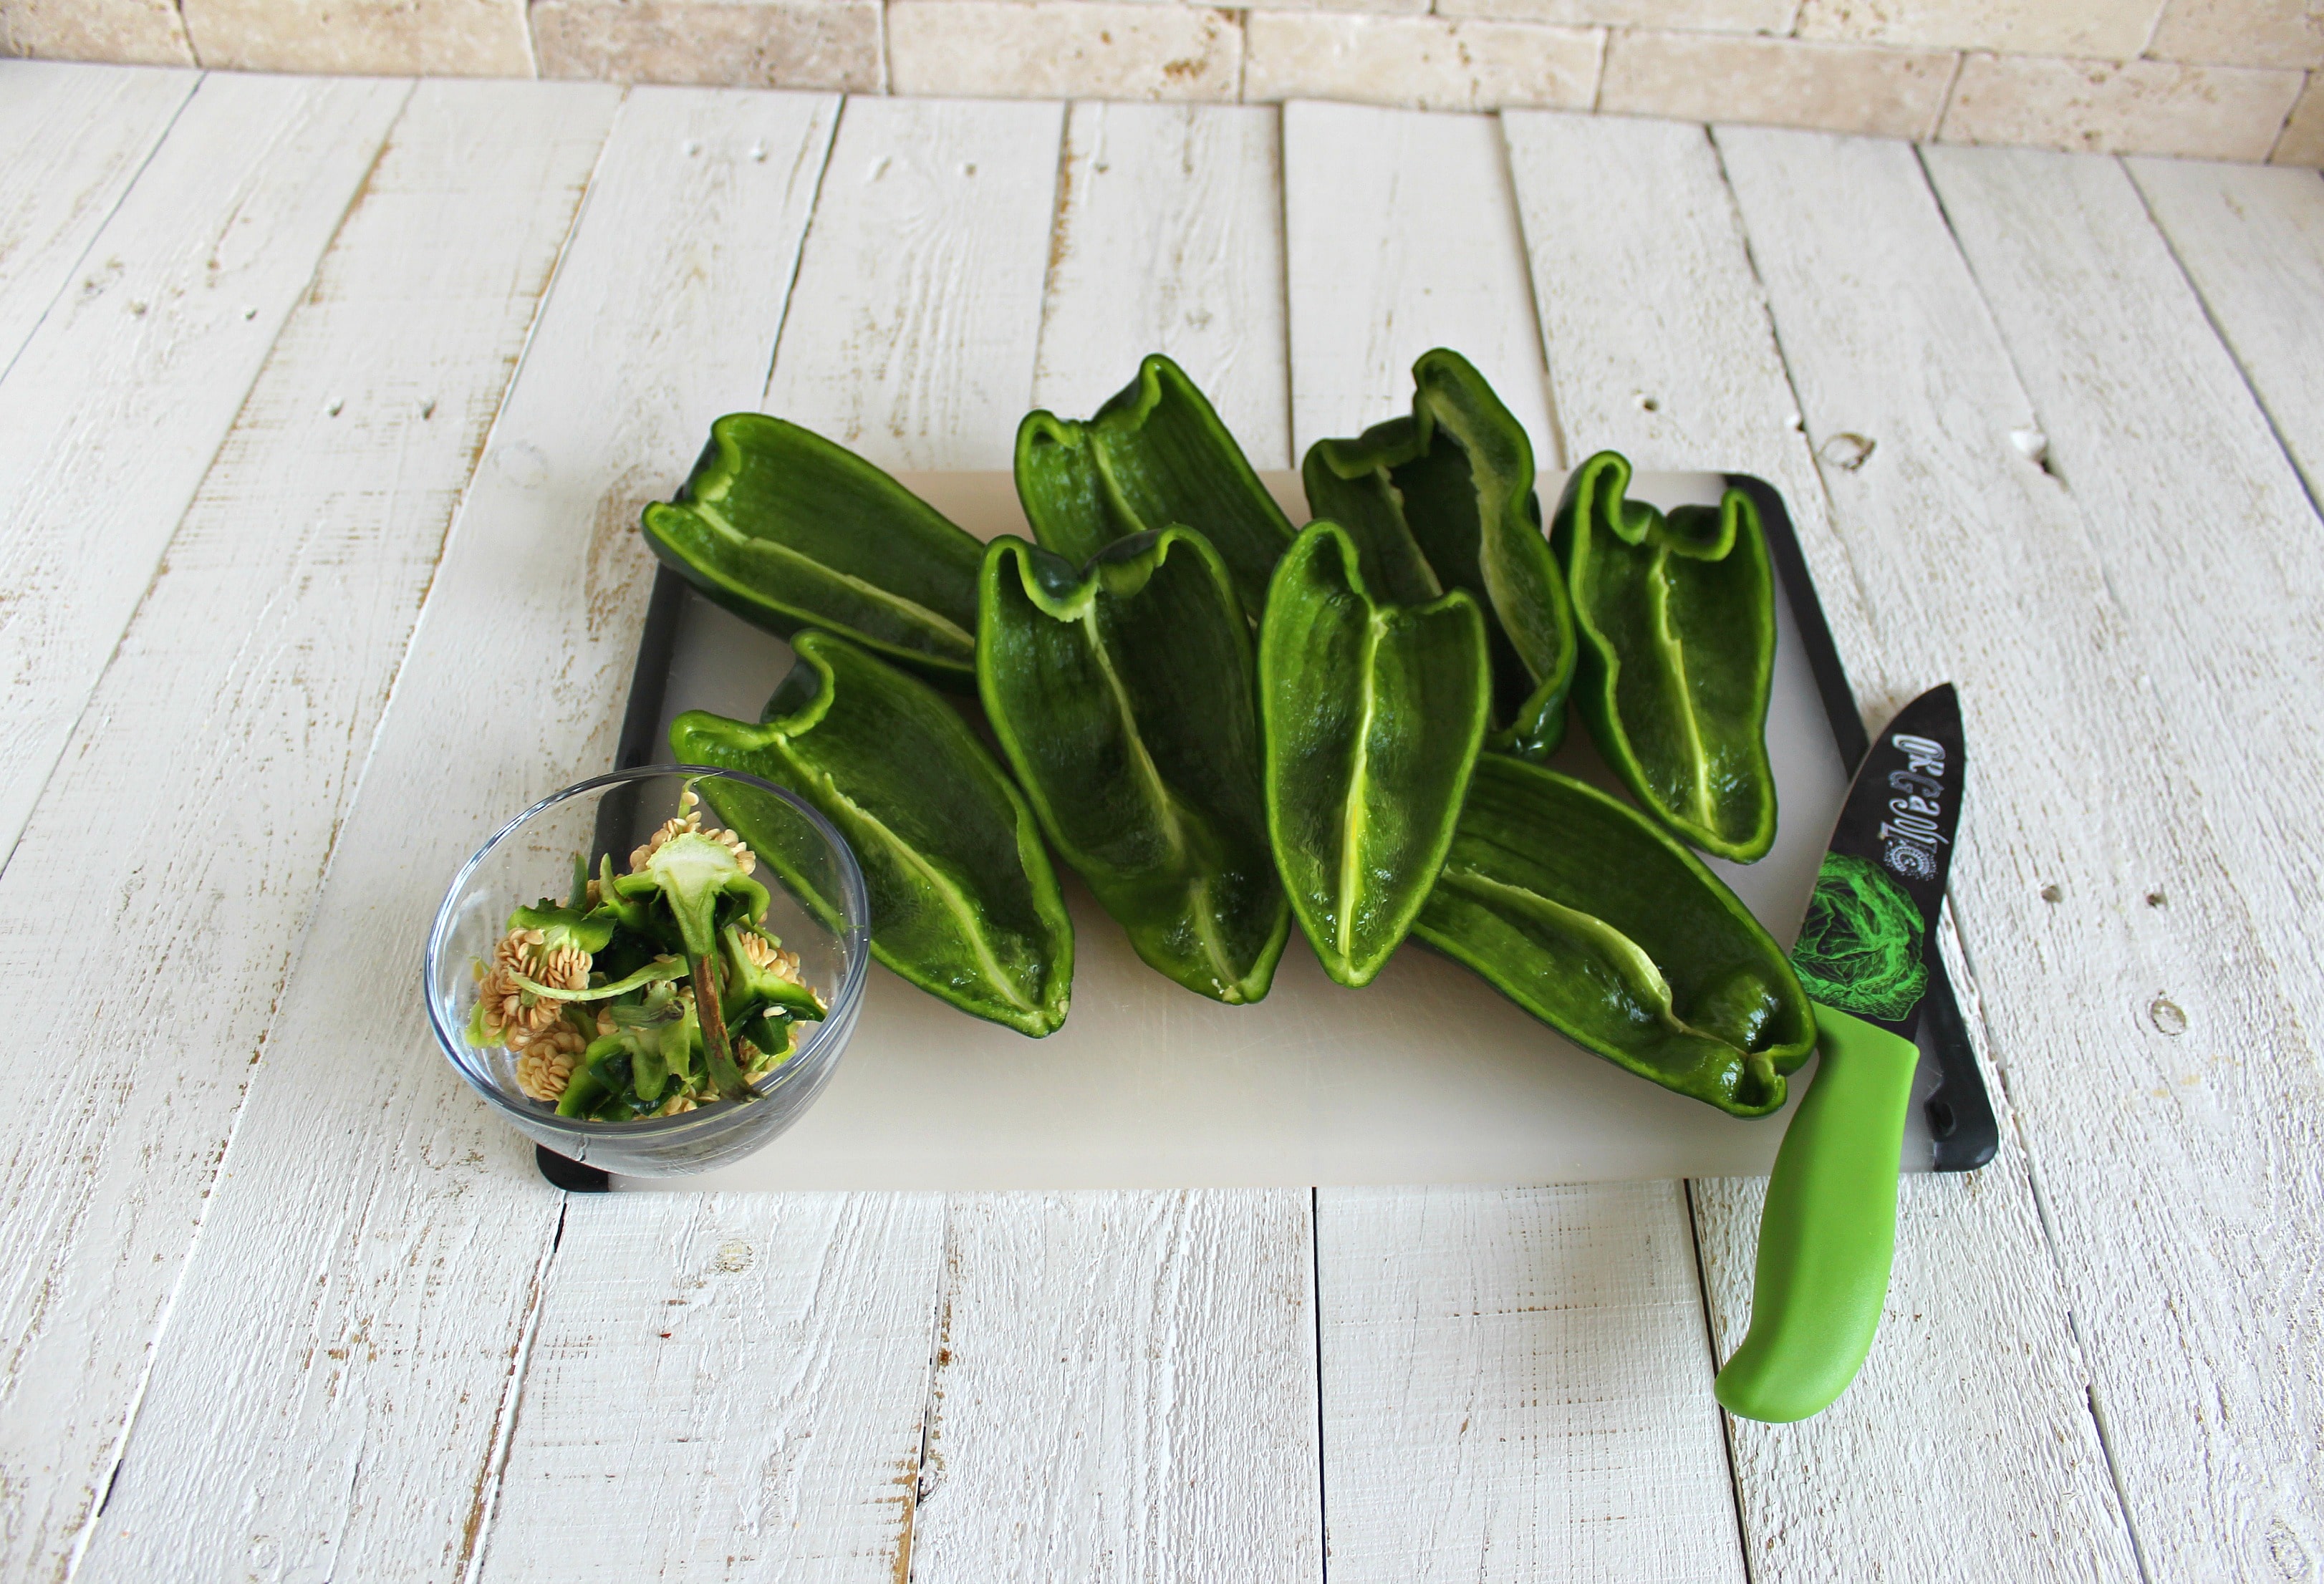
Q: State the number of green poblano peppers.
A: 8